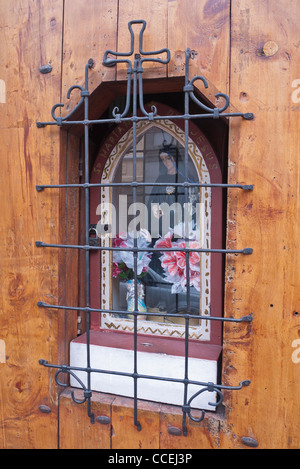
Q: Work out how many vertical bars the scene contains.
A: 3